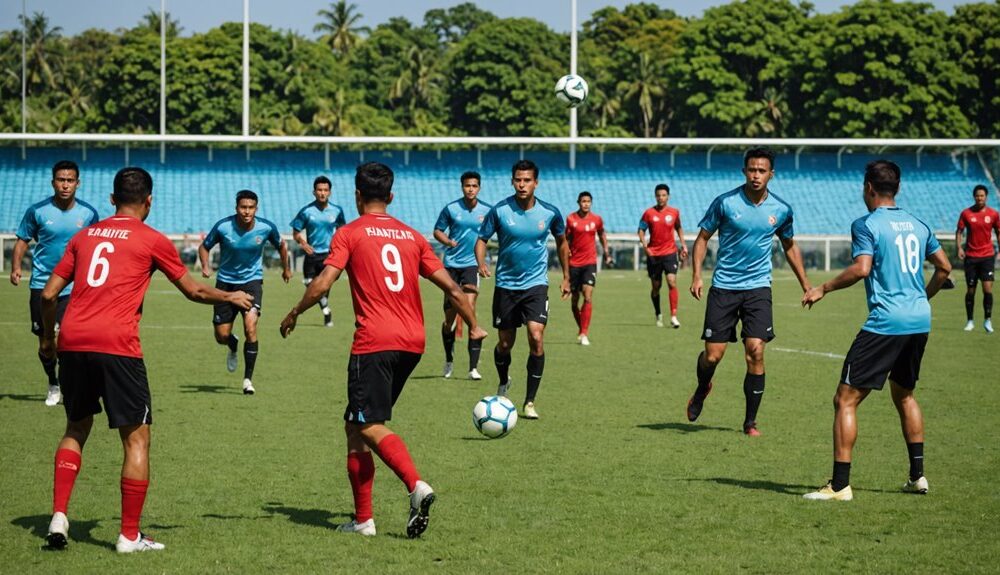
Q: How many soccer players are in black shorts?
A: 12